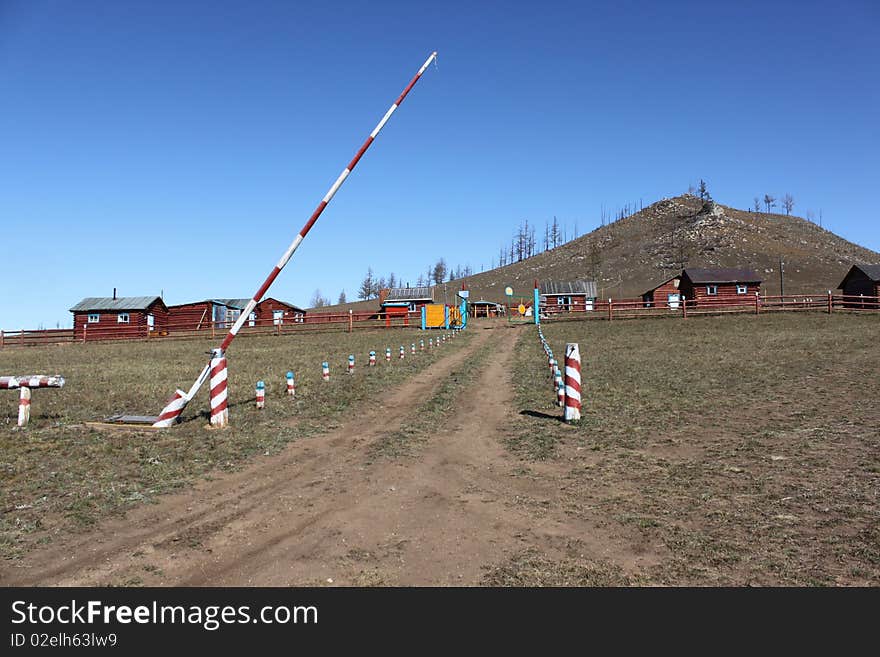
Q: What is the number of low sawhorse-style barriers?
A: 1